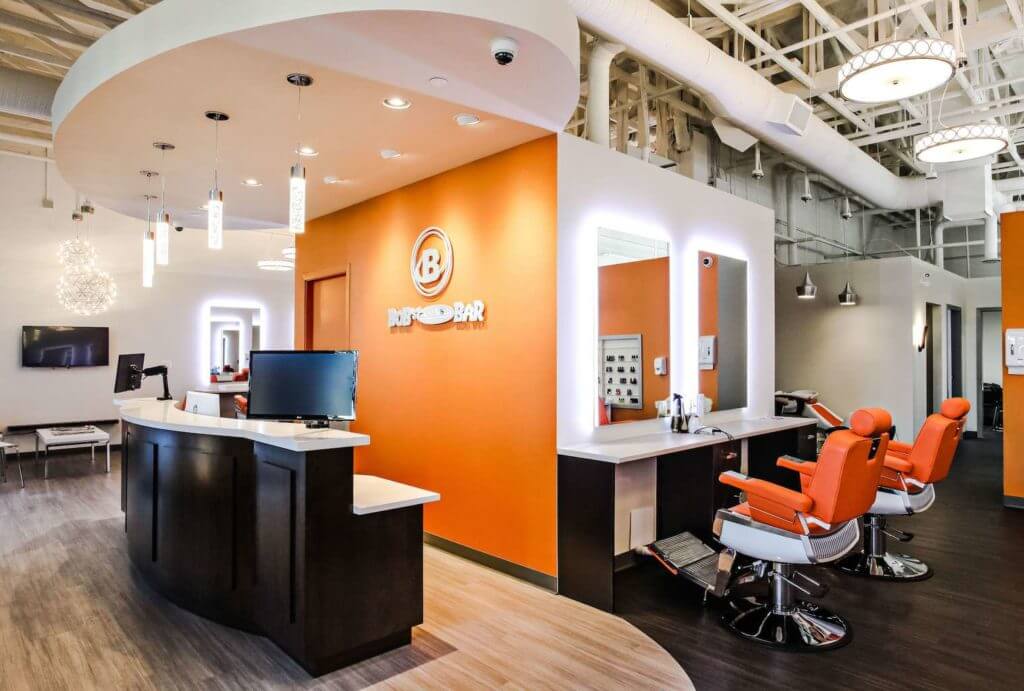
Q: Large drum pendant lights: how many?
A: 2